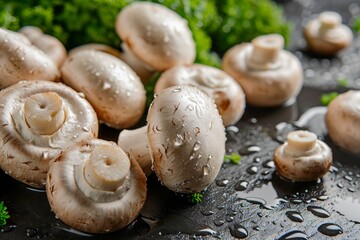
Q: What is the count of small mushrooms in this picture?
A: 2